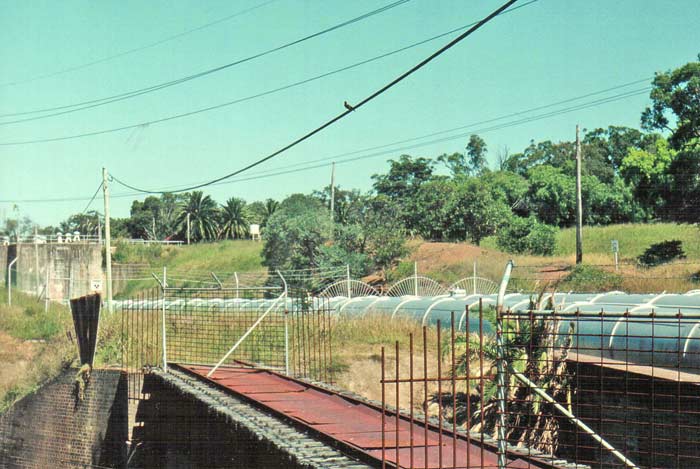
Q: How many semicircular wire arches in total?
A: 3